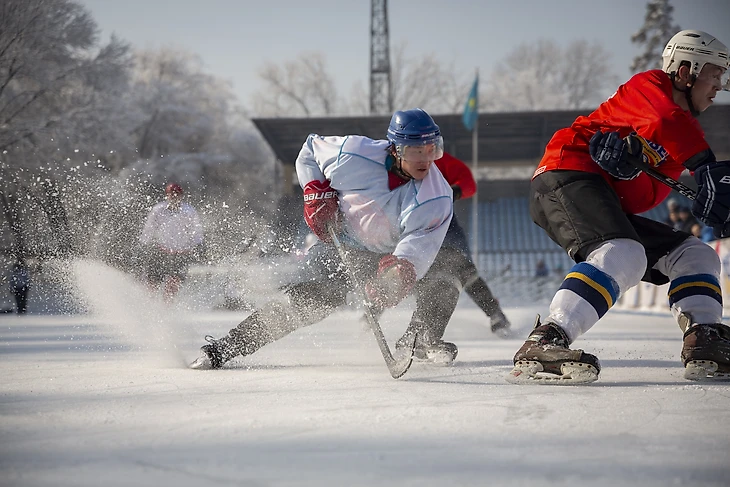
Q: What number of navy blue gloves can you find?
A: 2